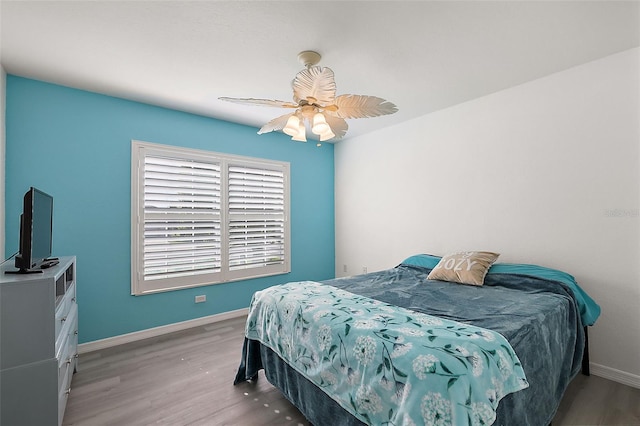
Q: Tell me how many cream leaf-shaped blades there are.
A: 5